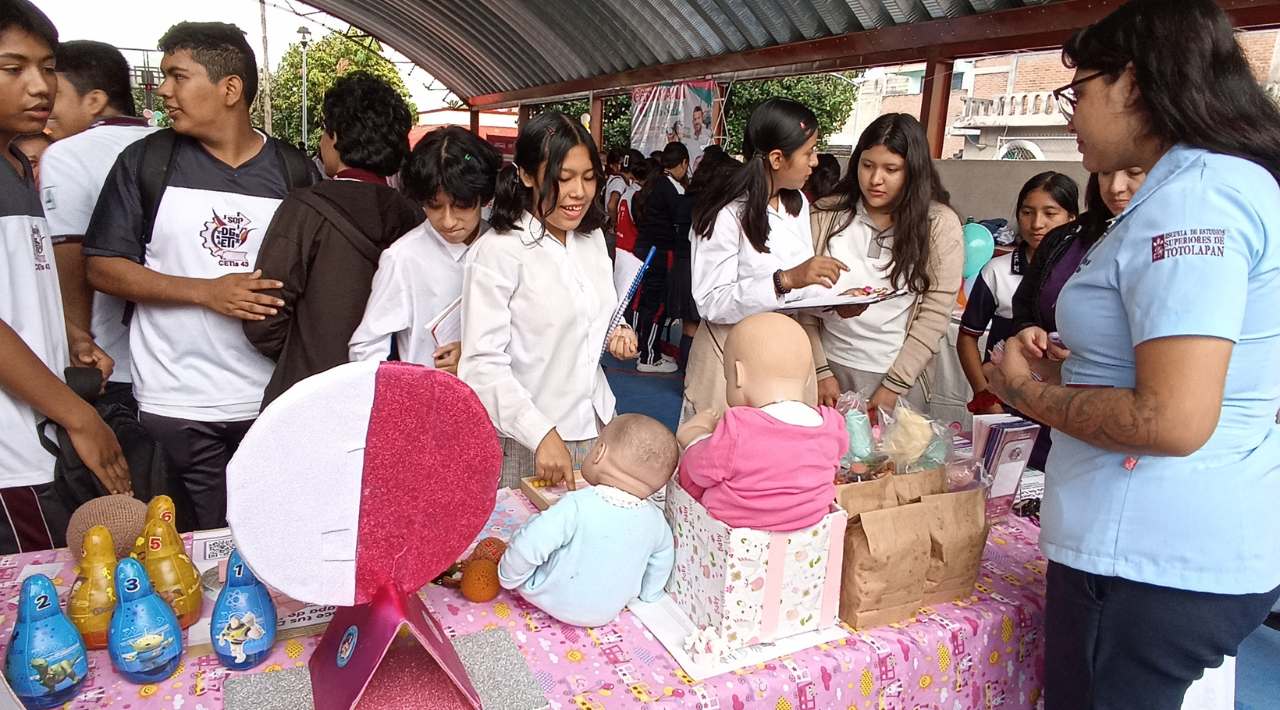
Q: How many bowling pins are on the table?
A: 6